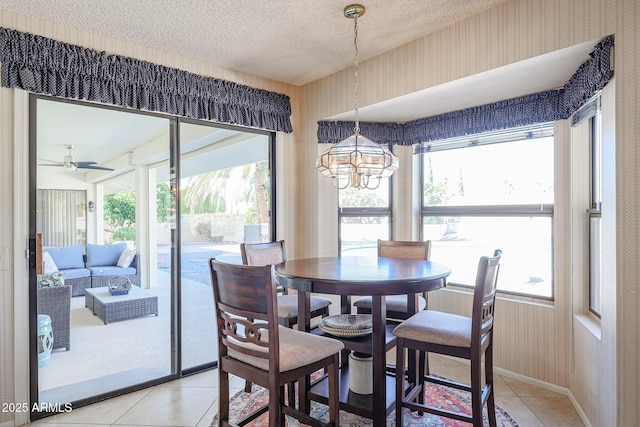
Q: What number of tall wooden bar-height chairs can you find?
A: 4